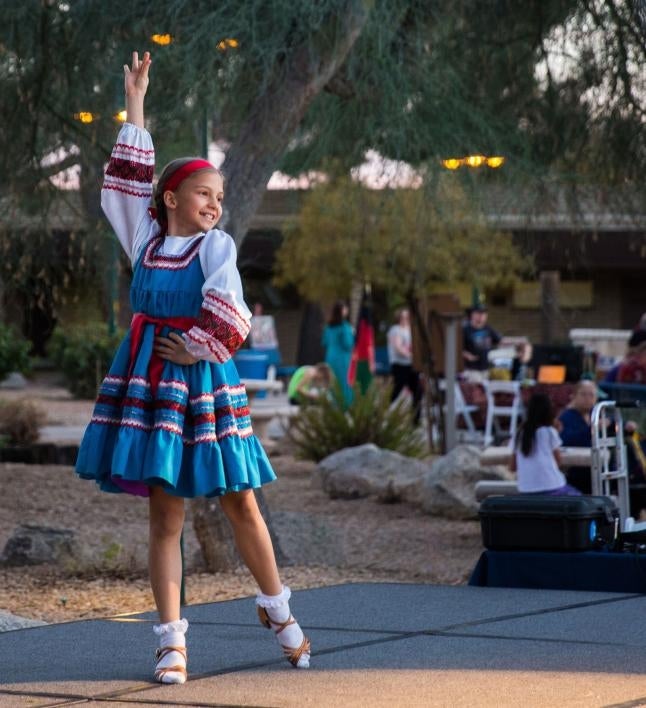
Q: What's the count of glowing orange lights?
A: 7